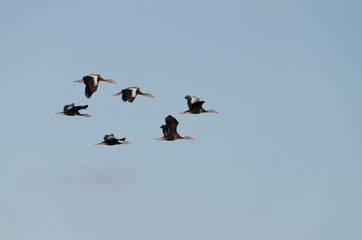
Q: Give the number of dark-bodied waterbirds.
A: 6